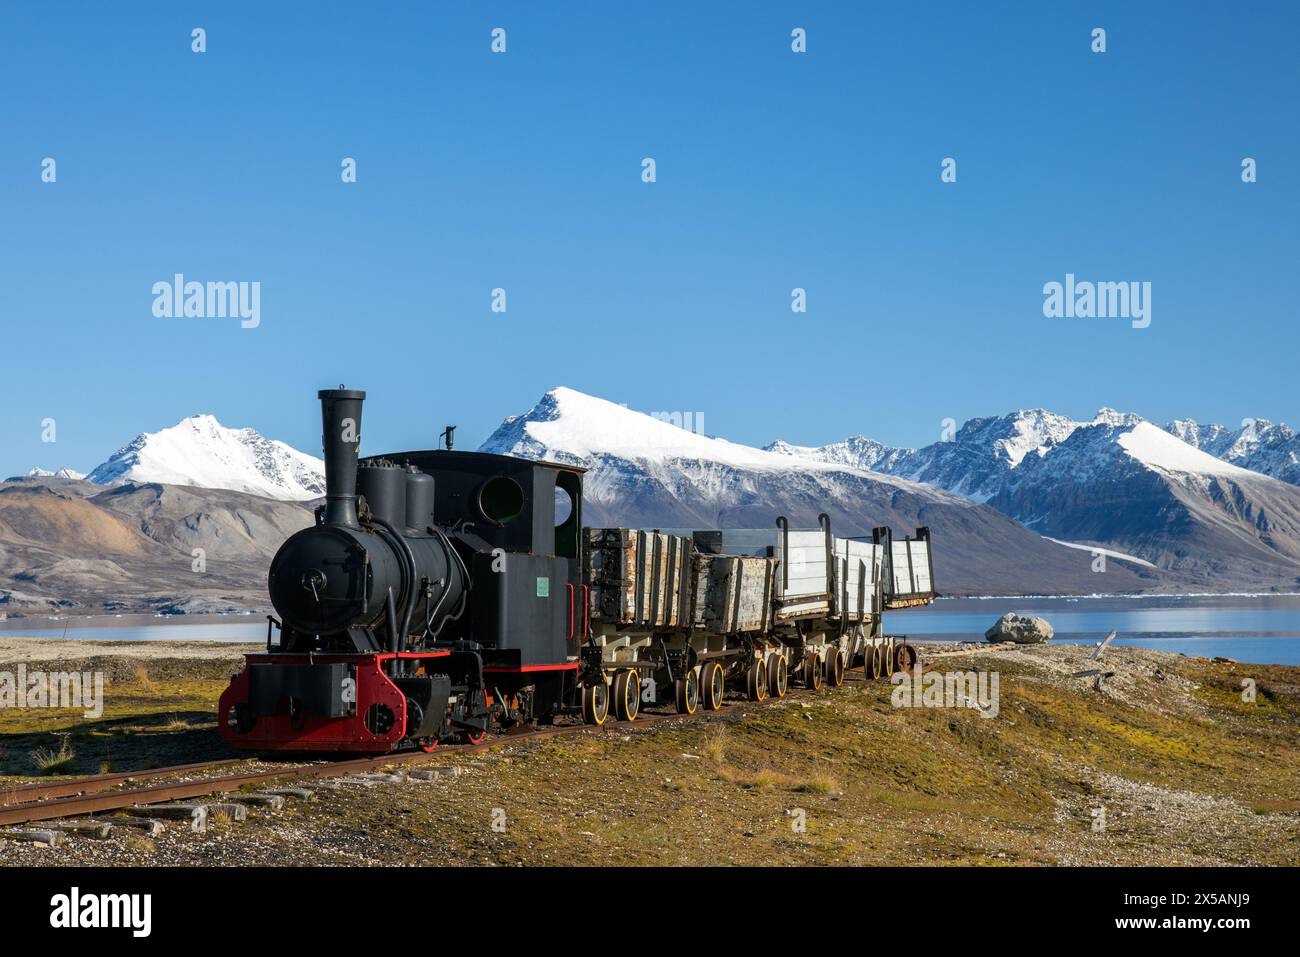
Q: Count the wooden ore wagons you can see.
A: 5